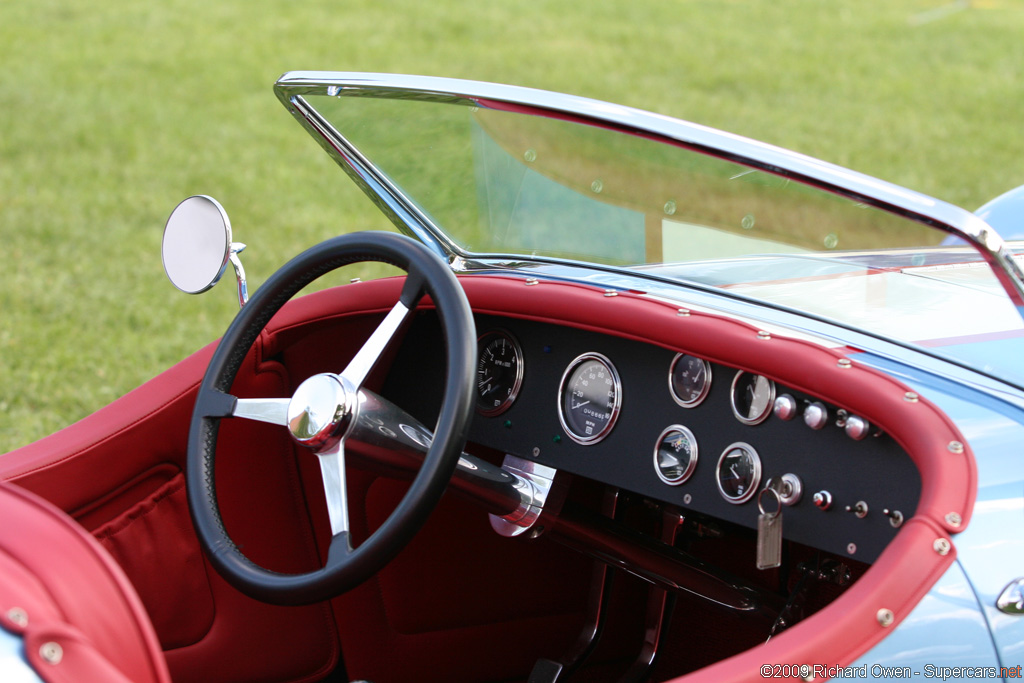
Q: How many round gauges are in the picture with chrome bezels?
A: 6